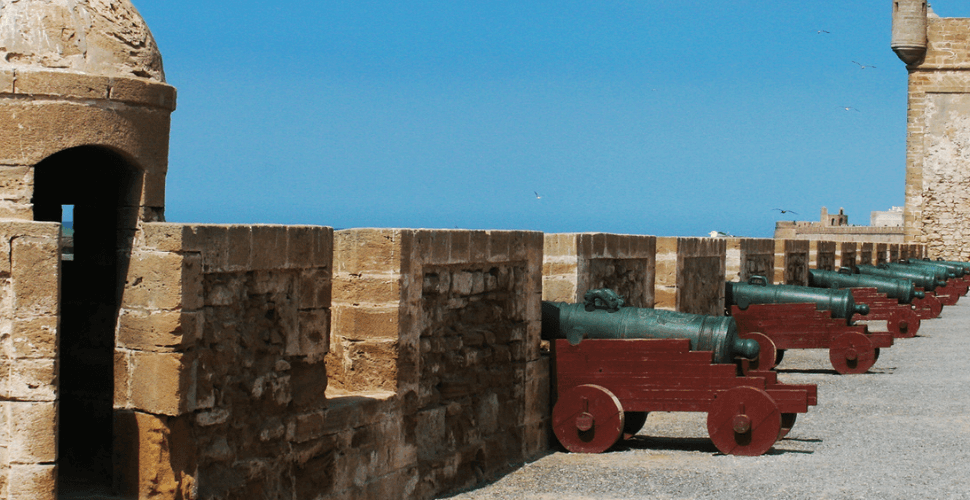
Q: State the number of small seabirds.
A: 5